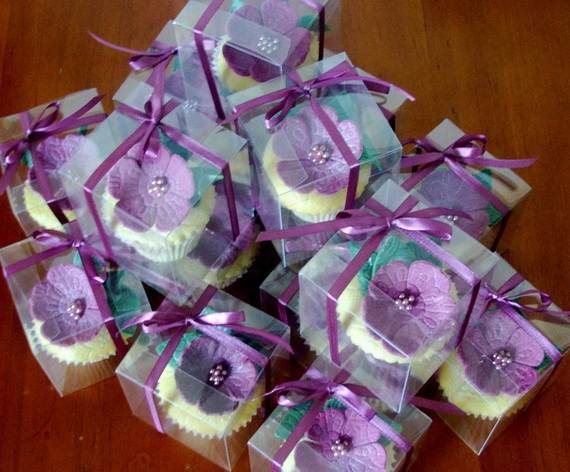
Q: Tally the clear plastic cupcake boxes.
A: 14